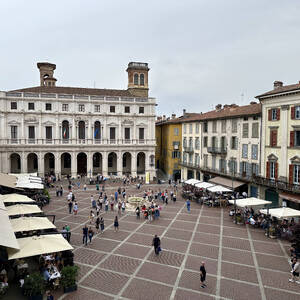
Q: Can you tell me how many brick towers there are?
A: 2